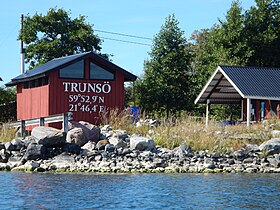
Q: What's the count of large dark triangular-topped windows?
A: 2